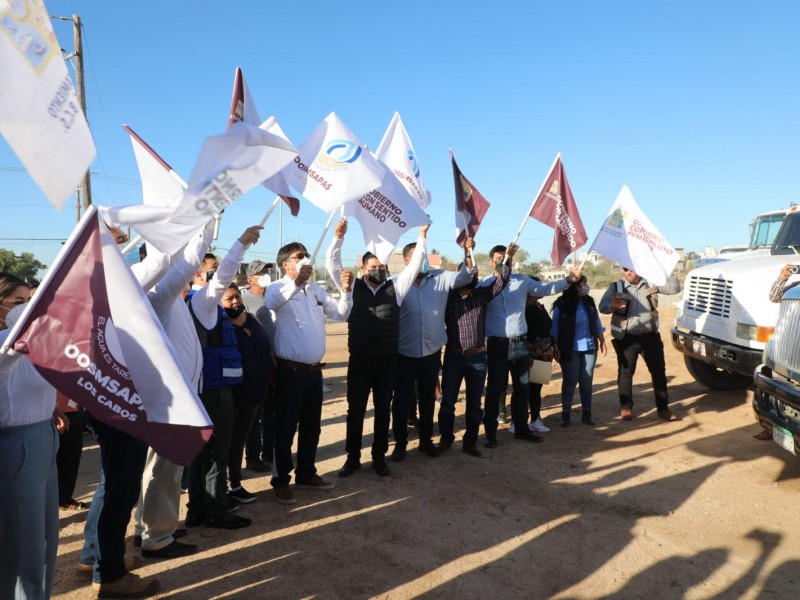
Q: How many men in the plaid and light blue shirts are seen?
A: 3